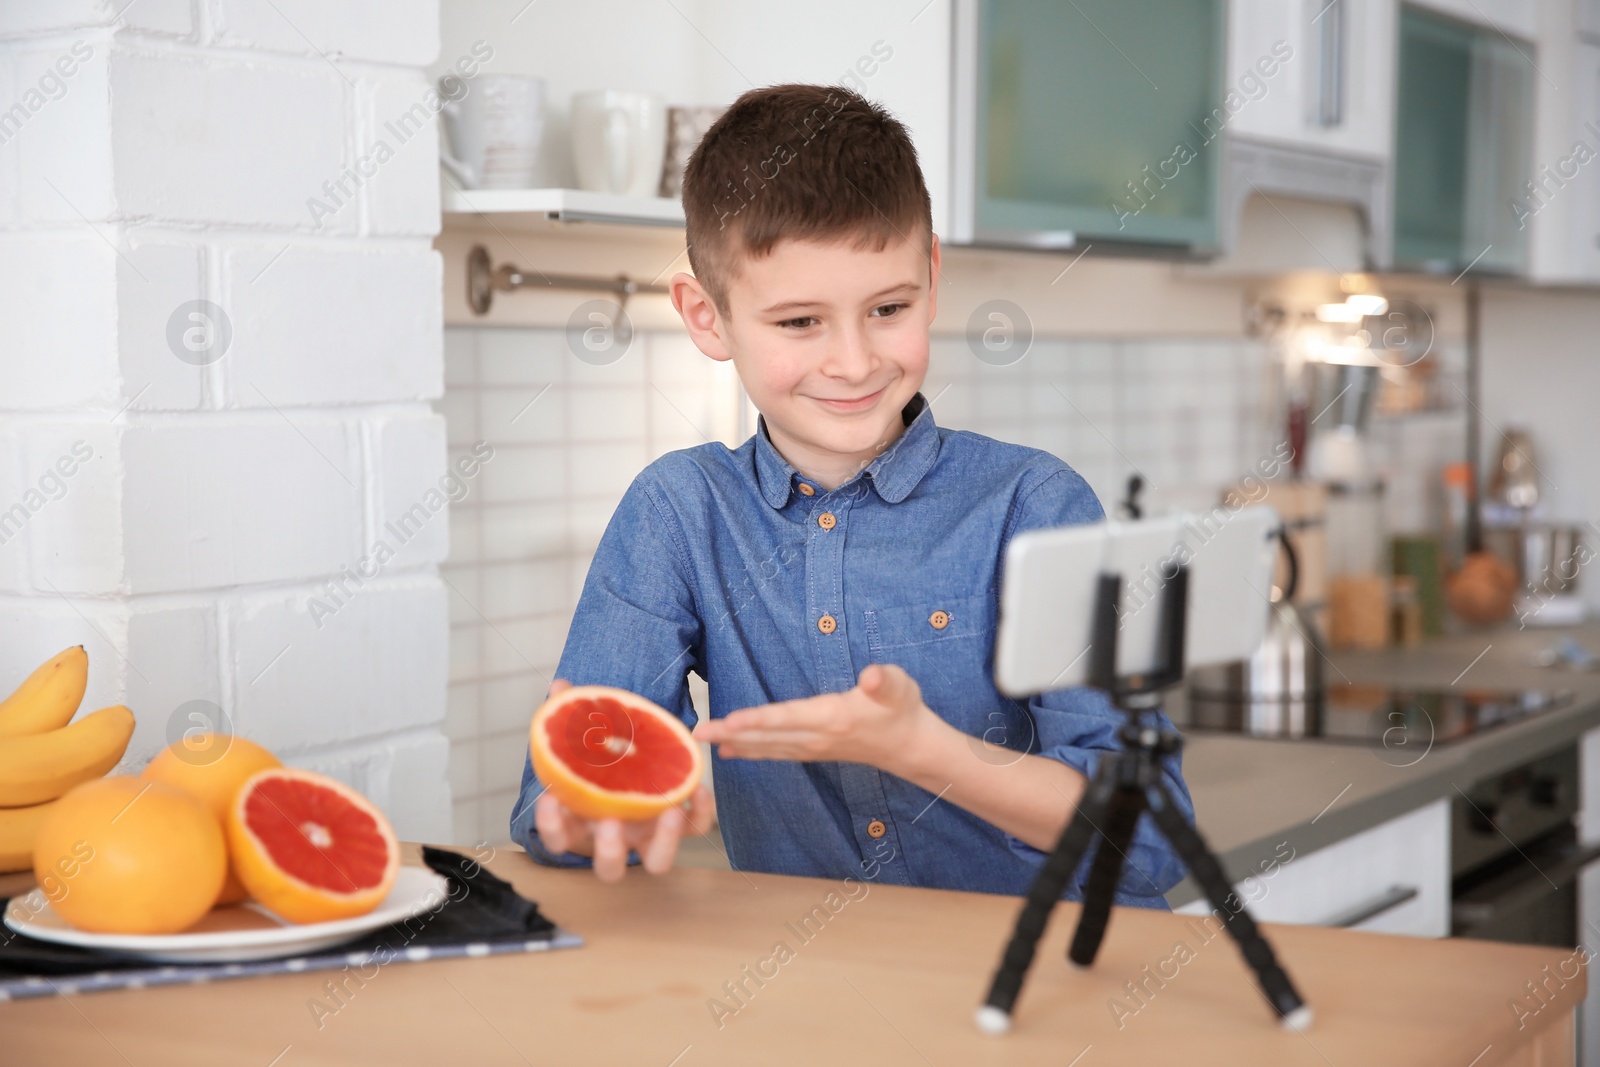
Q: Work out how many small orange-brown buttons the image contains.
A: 5